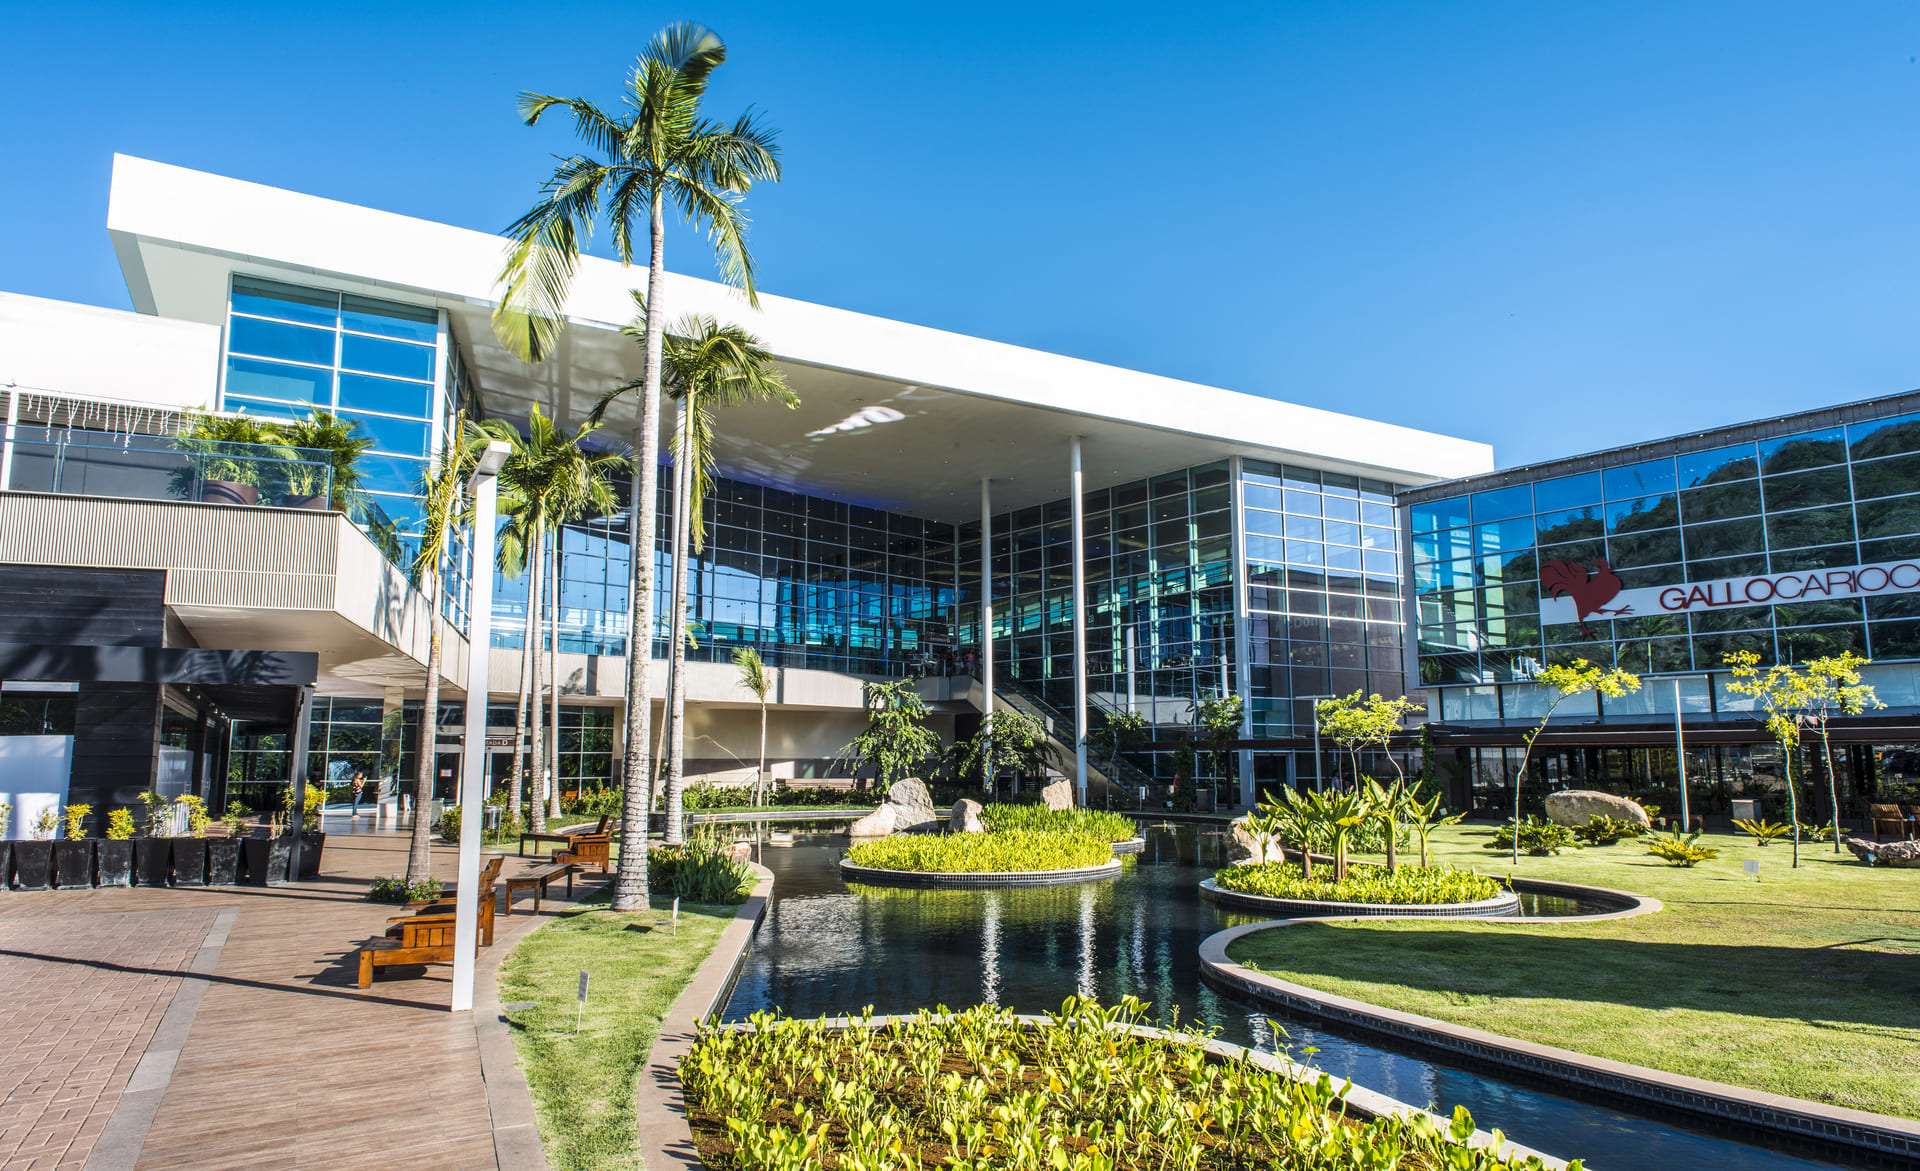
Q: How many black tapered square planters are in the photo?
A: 9